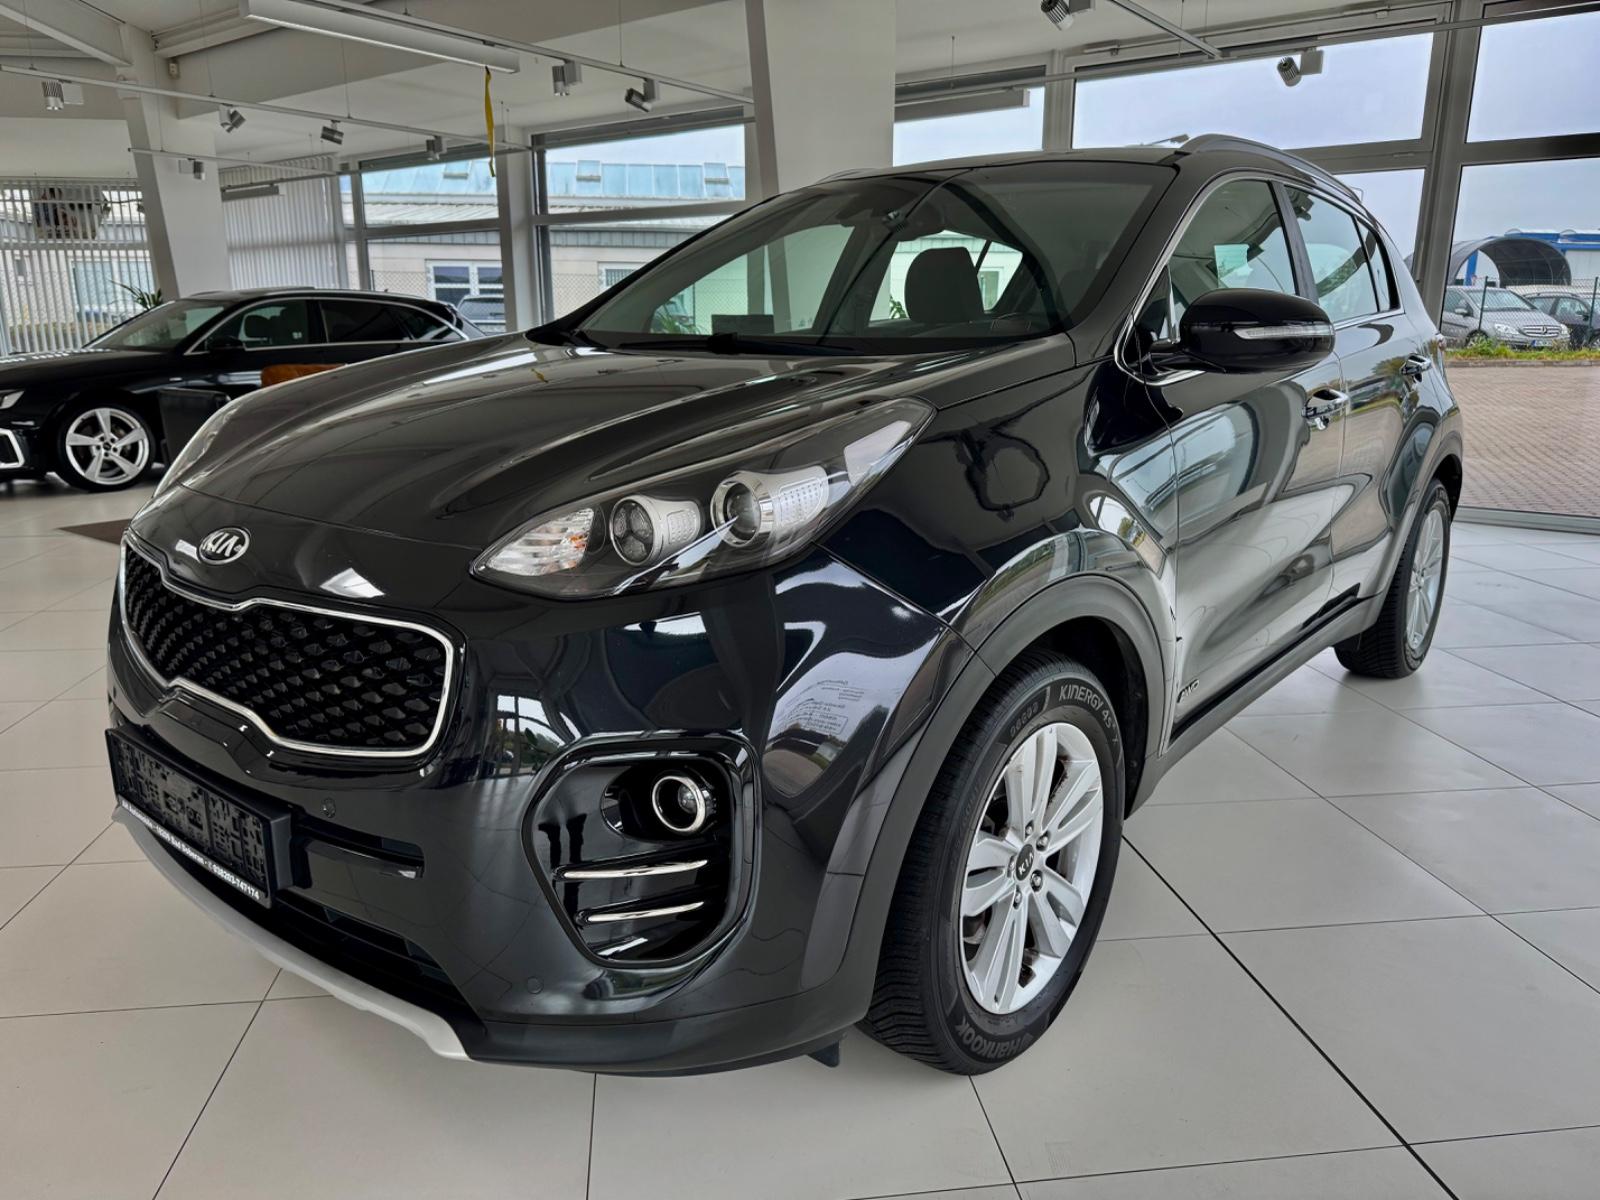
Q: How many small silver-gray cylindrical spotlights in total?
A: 9